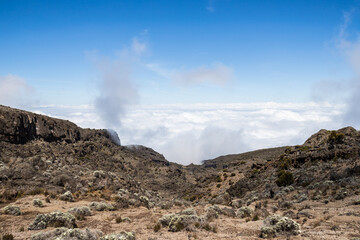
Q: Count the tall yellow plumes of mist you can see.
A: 0